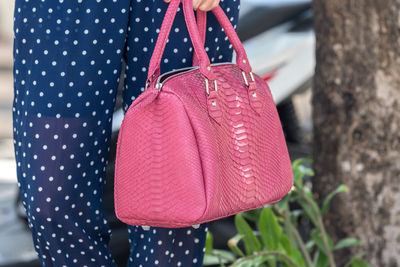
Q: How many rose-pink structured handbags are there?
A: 1